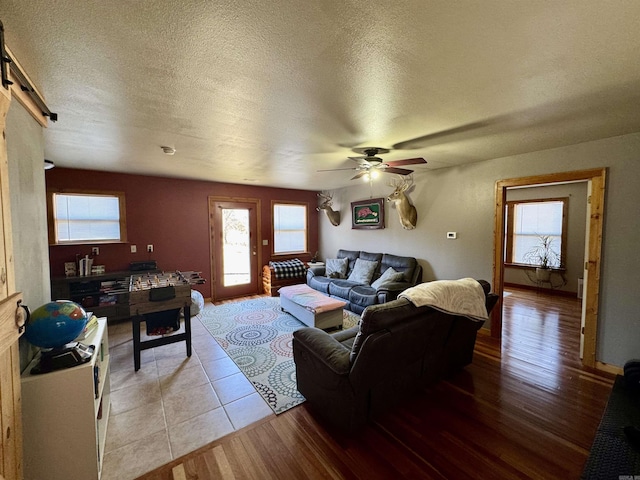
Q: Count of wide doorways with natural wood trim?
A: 1